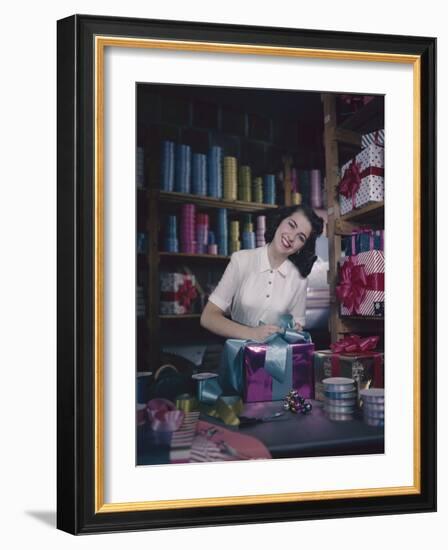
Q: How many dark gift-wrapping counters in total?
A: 1